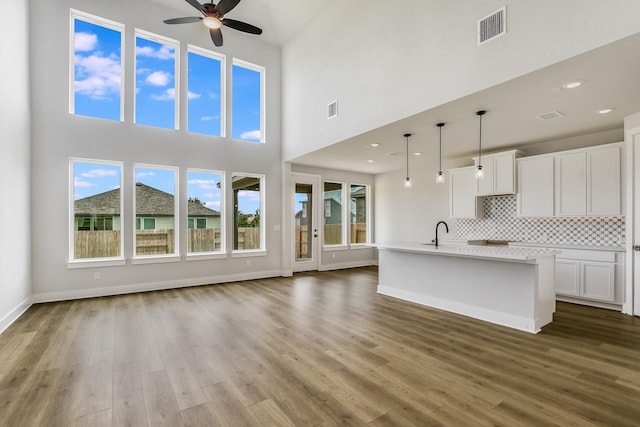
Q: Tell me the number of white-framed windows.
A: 10